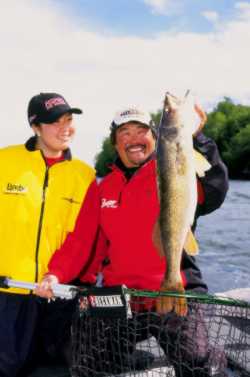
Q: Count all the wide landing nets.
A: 1